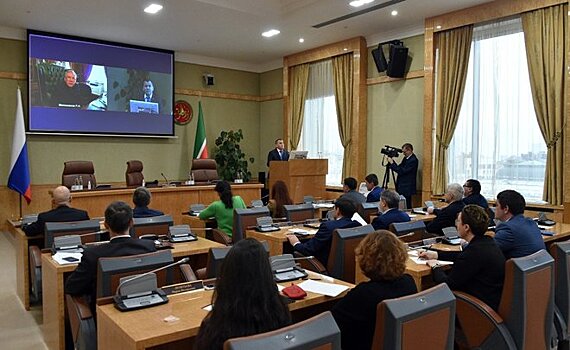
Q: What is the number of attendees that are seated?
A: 15